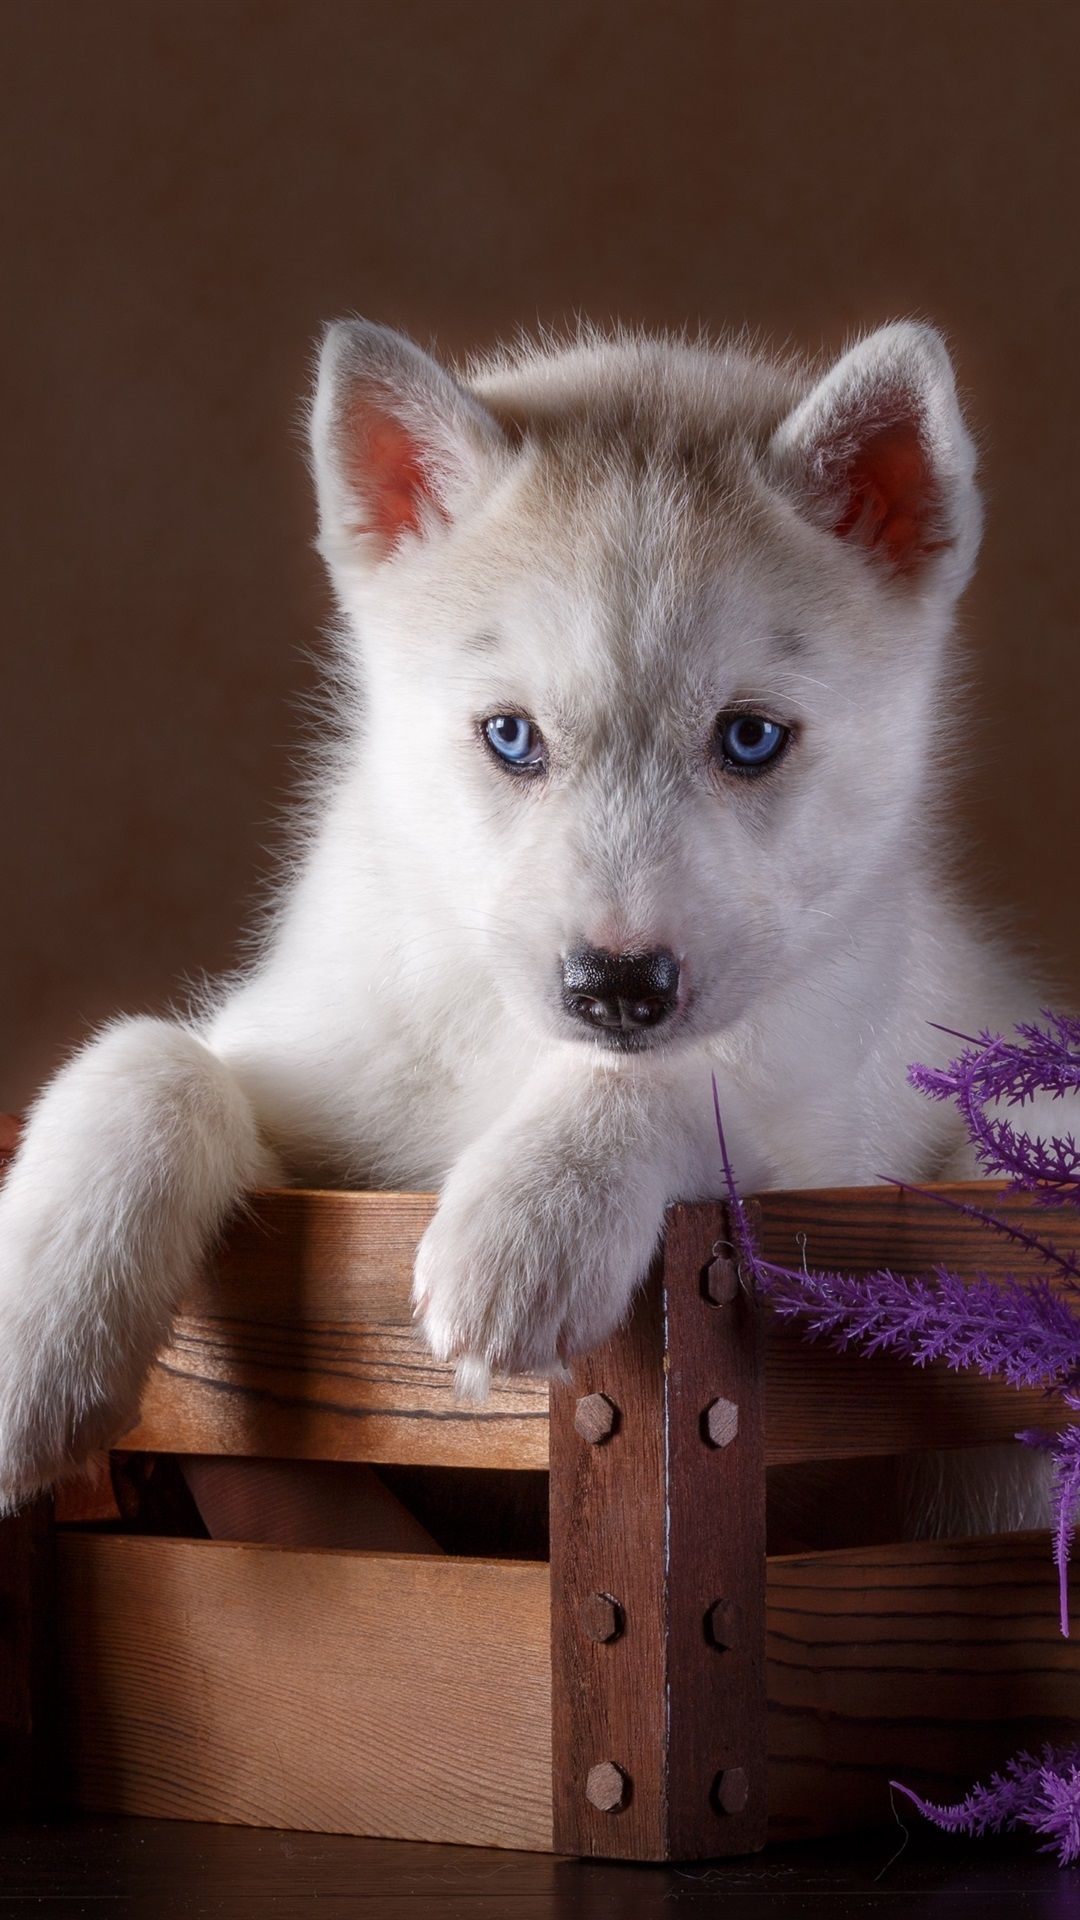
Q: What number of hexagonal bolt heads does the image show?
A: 7